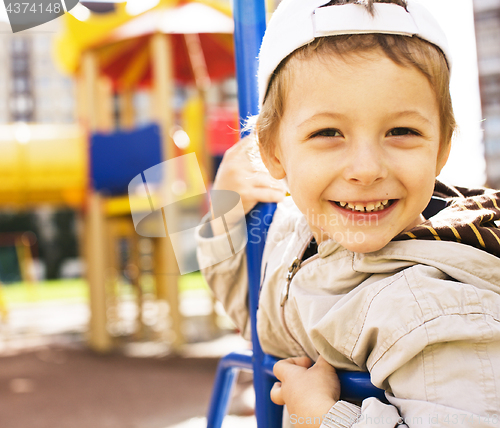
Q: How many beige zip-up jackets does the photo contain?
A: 1